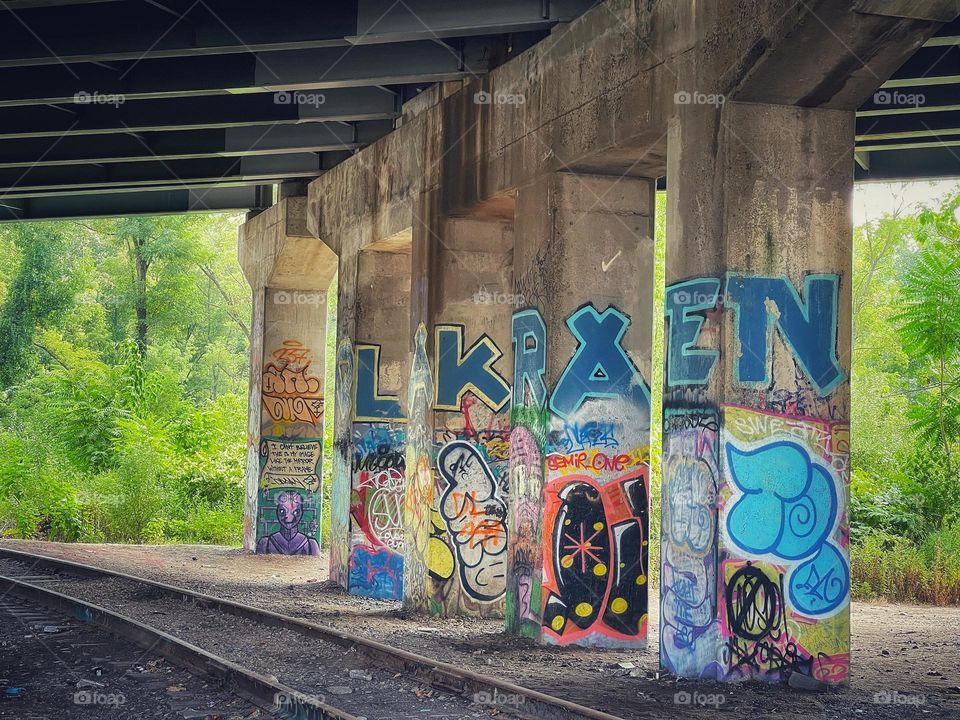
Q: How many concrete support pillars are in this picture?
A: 5